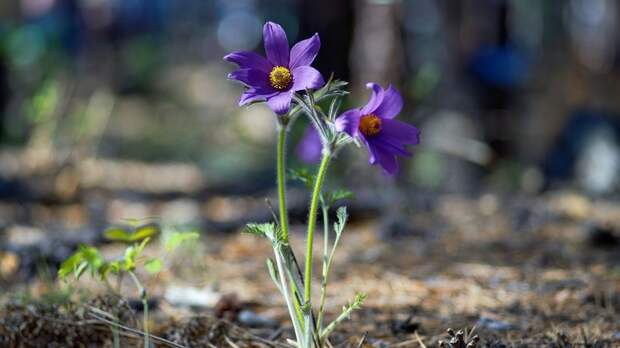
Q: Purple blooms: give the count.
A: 2